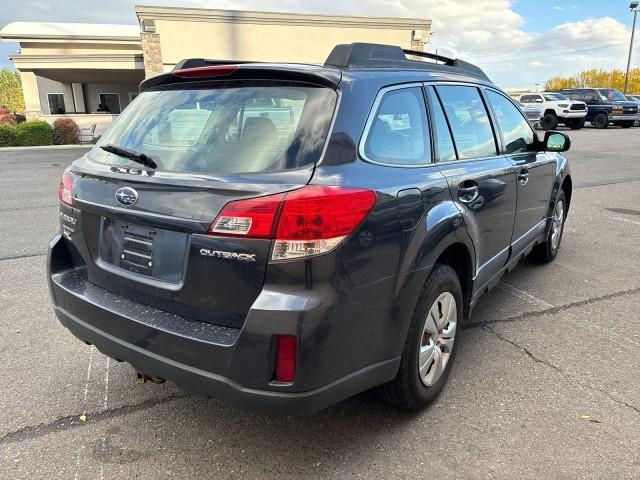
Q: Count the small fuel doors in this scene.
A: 1